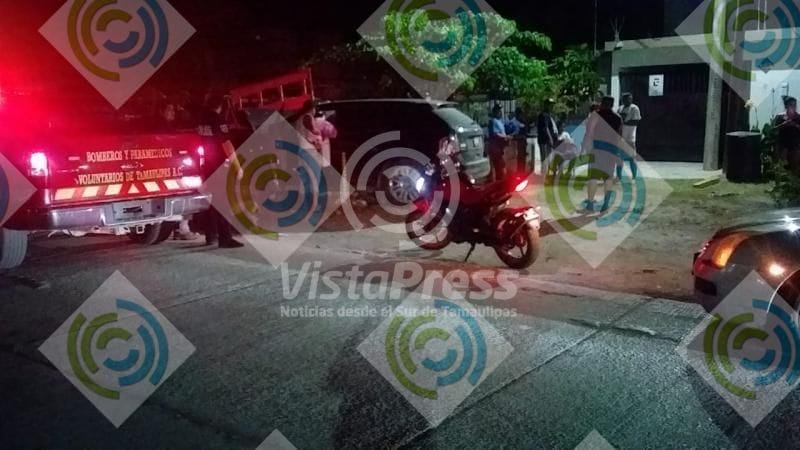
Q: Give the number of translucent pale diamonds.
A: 11